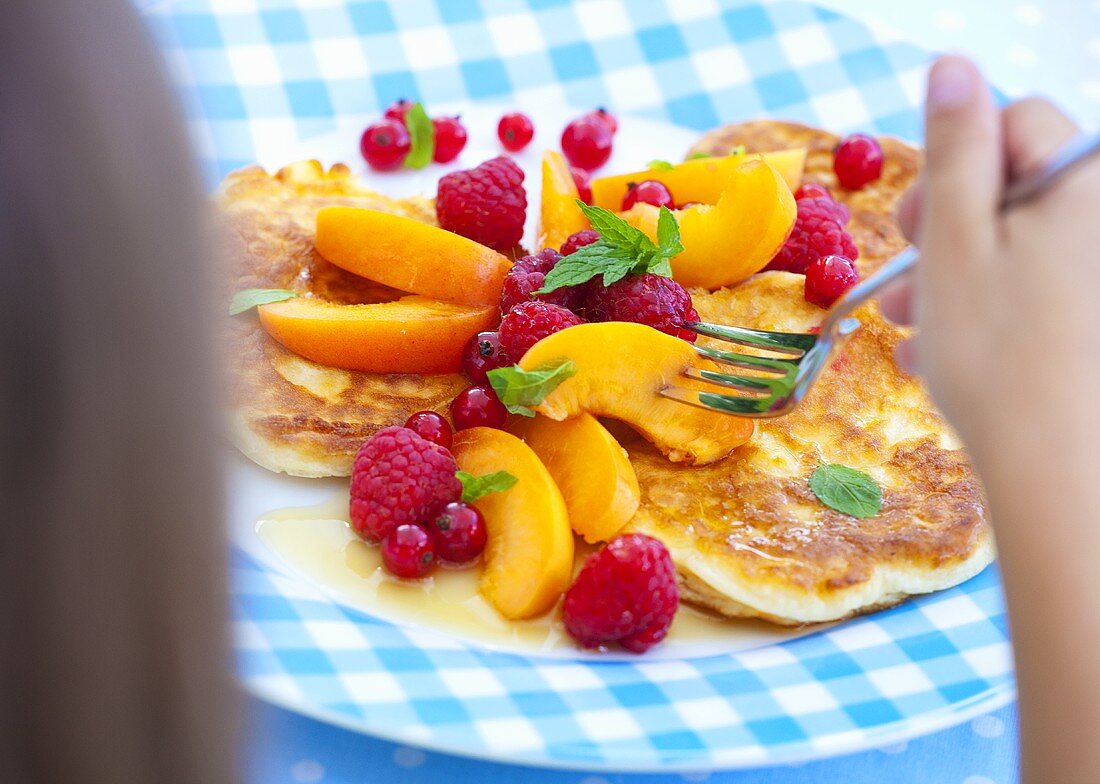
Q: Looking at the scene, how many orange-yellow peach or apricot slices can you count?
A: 8